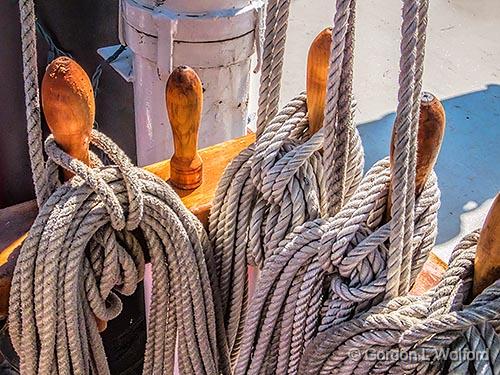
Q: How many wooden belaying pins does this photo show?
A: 5